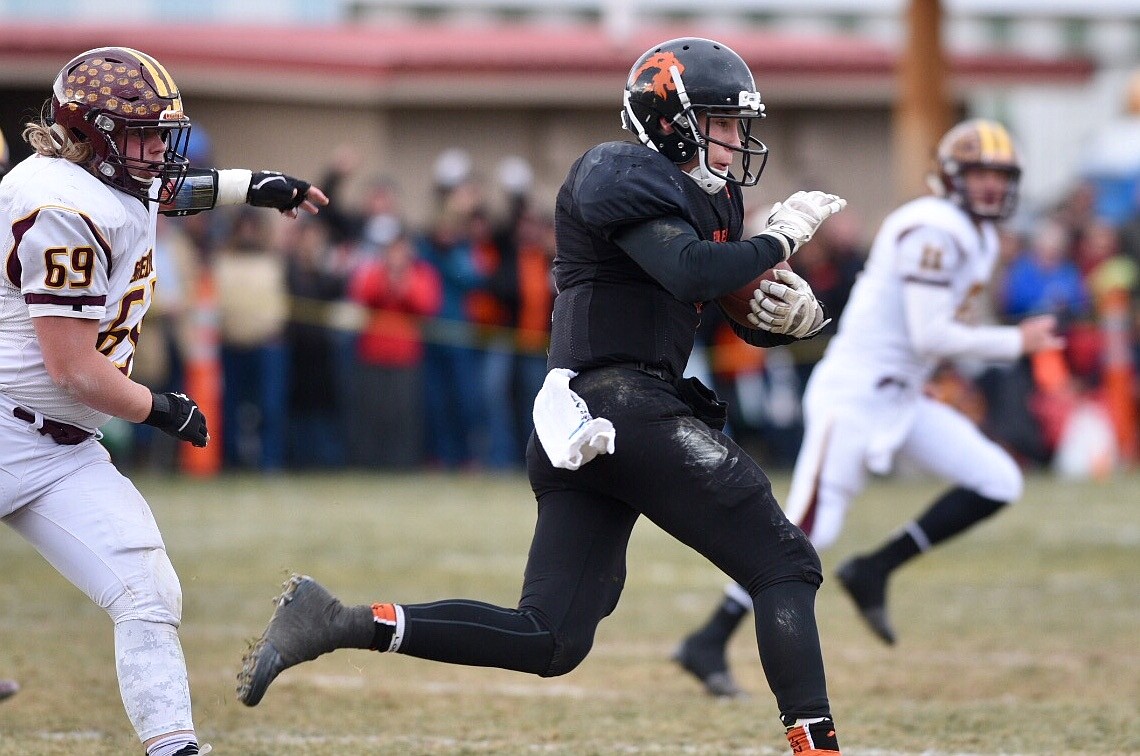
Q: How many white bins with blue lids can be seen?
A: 0